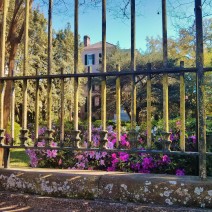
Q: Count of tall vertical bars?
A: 8